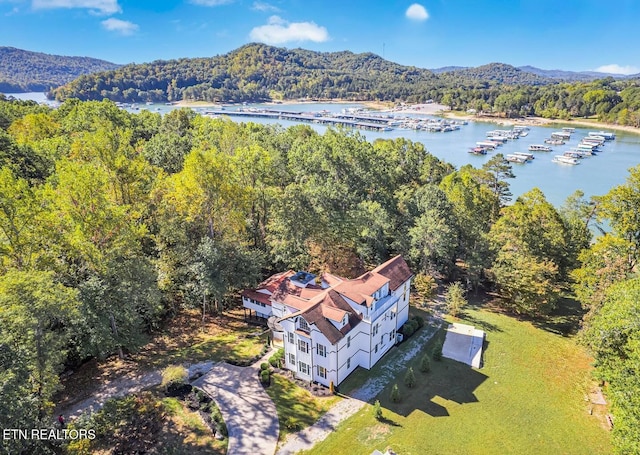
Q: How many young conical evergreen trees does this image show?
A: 5